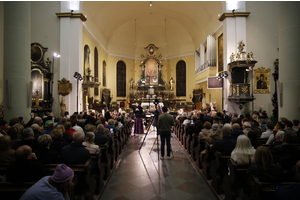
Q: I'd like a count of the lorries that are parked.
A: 0